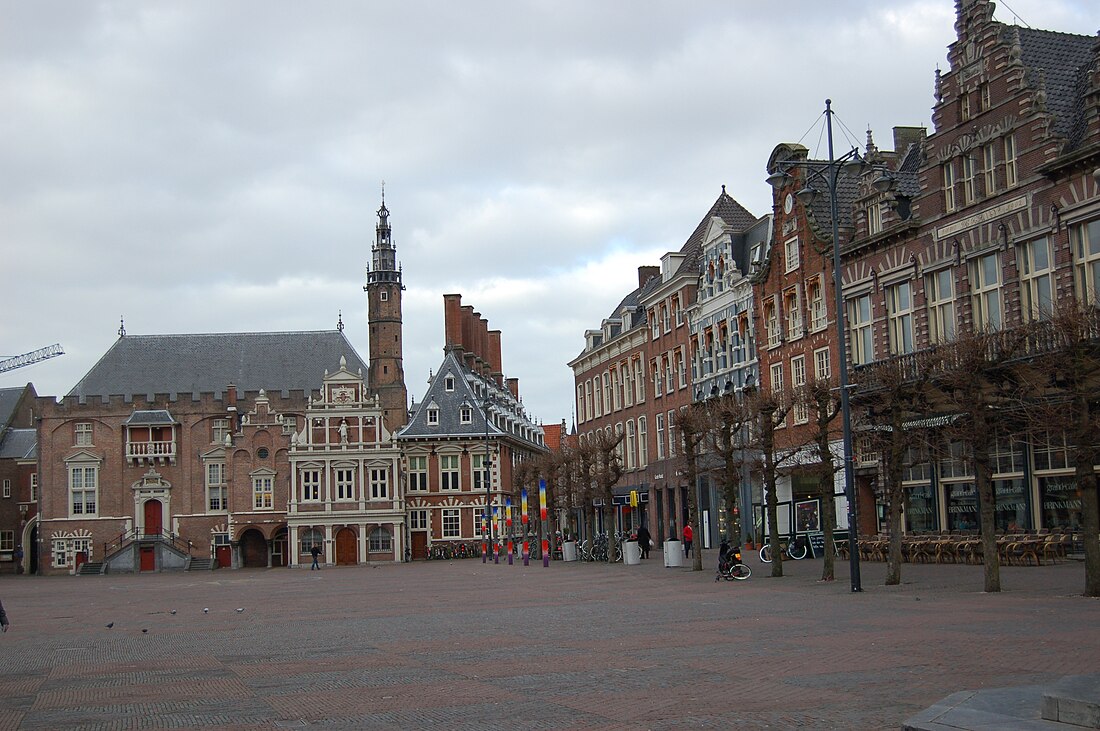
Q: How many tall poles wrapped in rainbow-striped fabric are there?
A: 5